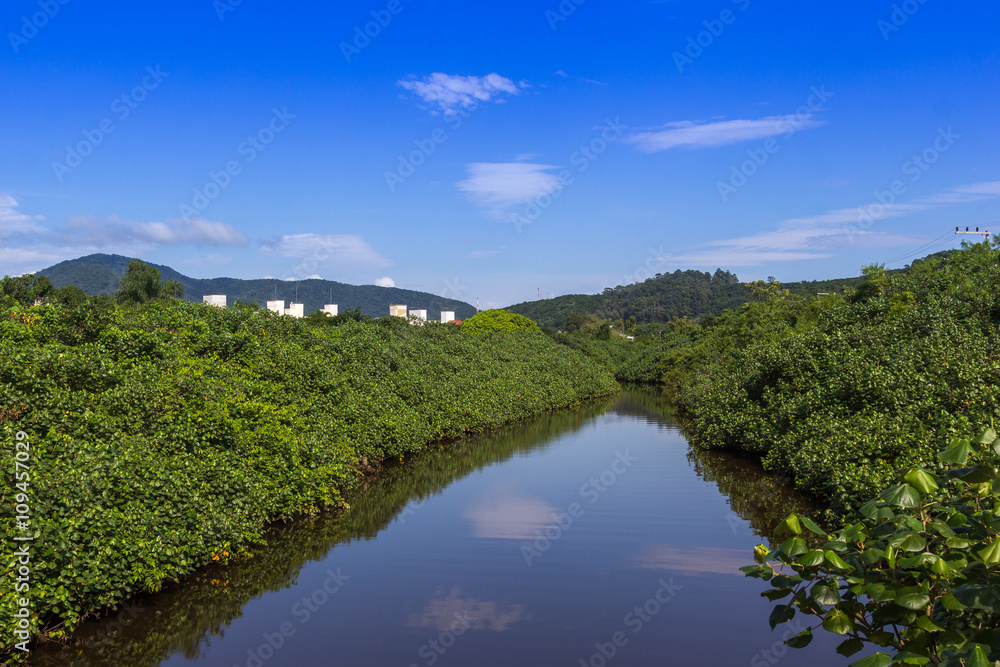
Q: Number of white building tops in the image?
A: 7